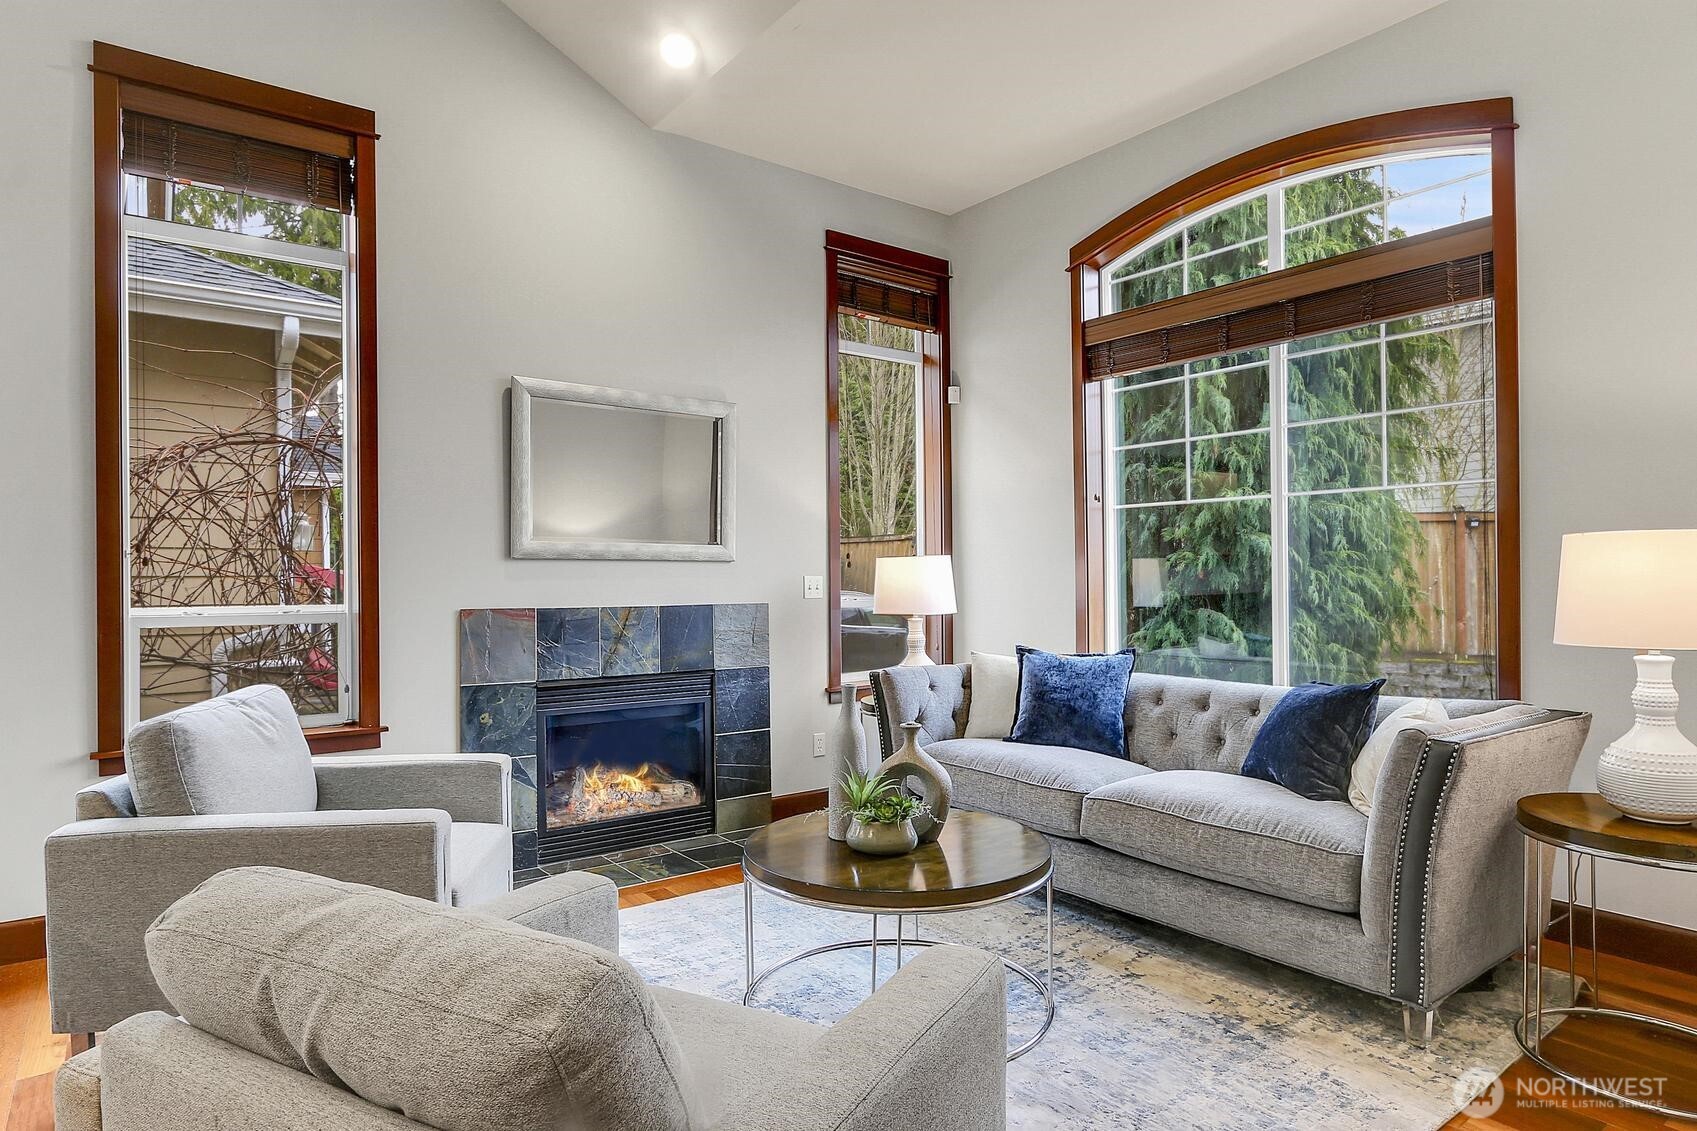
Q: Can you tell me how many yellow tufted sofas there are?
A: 0